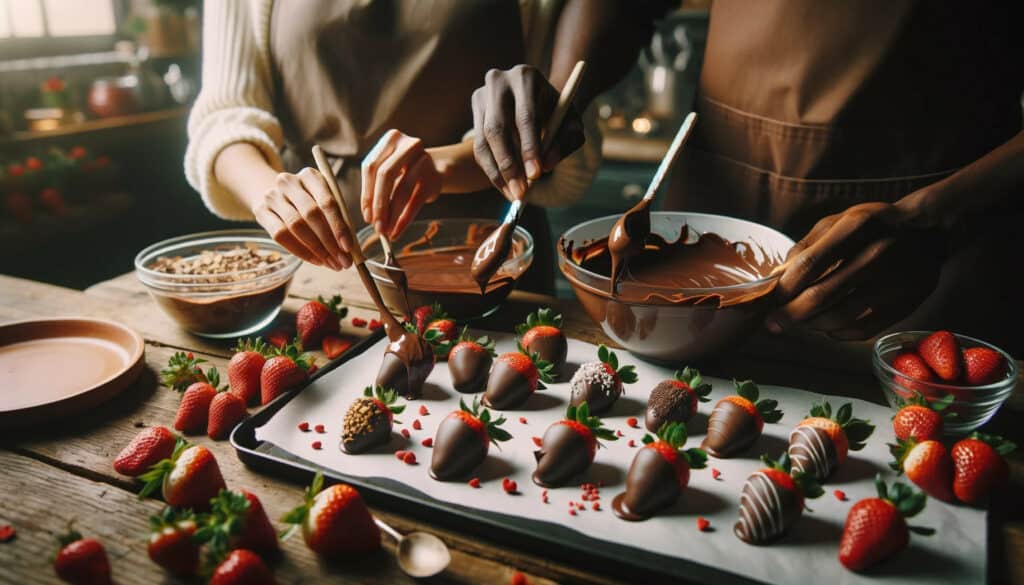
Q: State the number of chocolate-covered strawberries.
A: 13